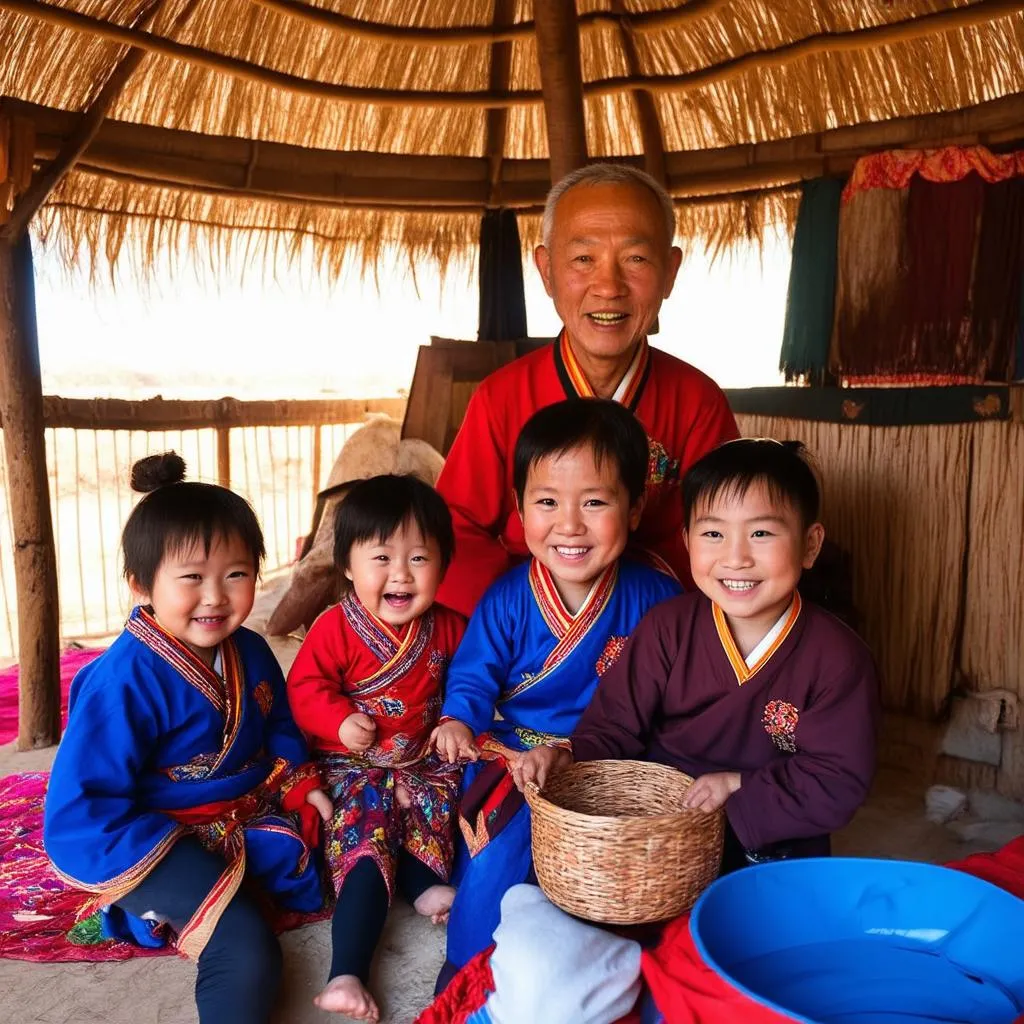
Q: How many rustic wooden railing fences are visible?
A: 1